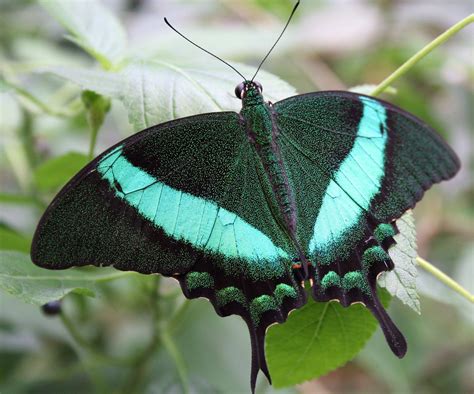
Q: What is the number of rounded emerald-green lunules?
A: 8